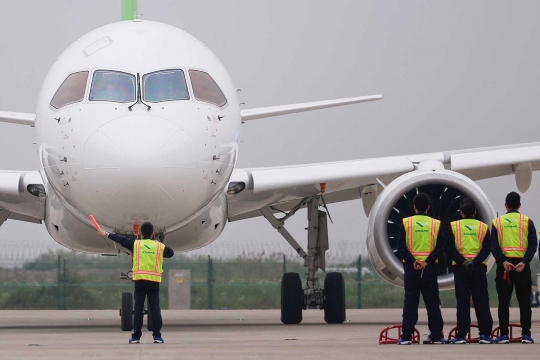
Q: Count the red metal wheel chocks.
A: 3